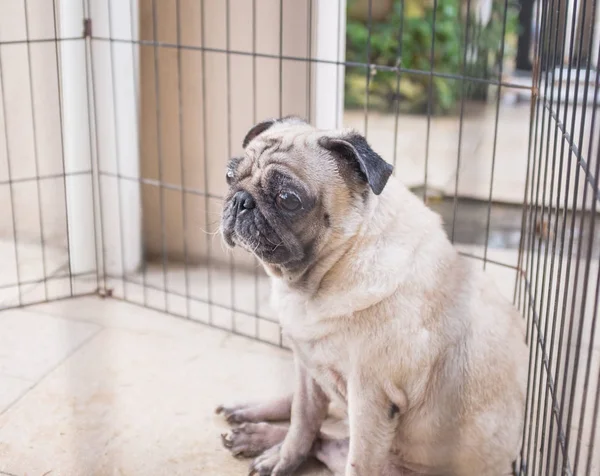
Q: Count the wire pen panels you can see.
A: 3